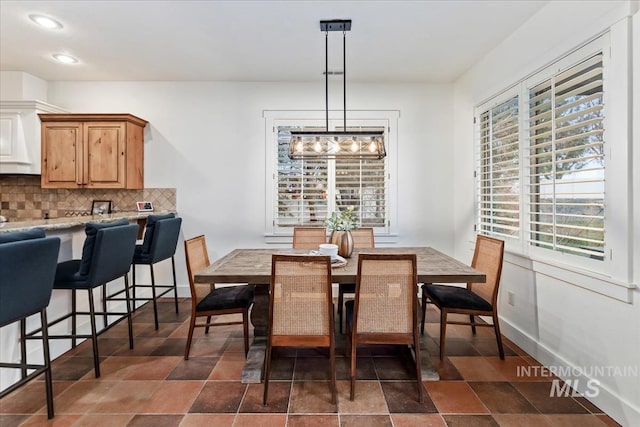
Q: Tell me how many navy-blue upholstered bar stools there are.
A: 3